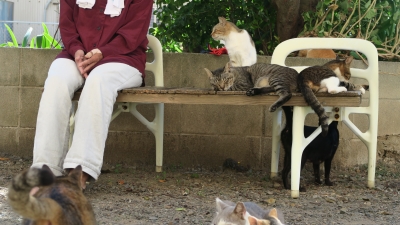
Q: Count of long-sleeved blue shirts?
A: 0